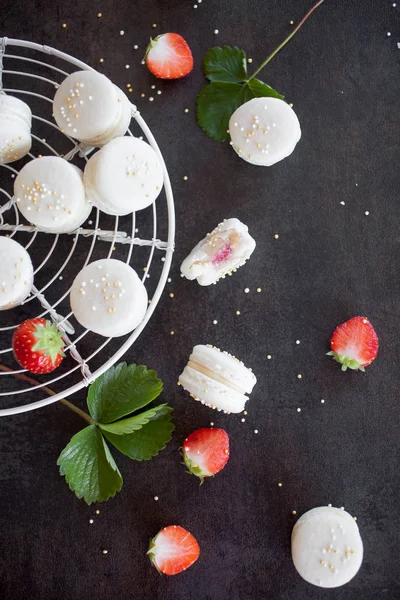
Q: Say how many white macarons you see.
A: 10